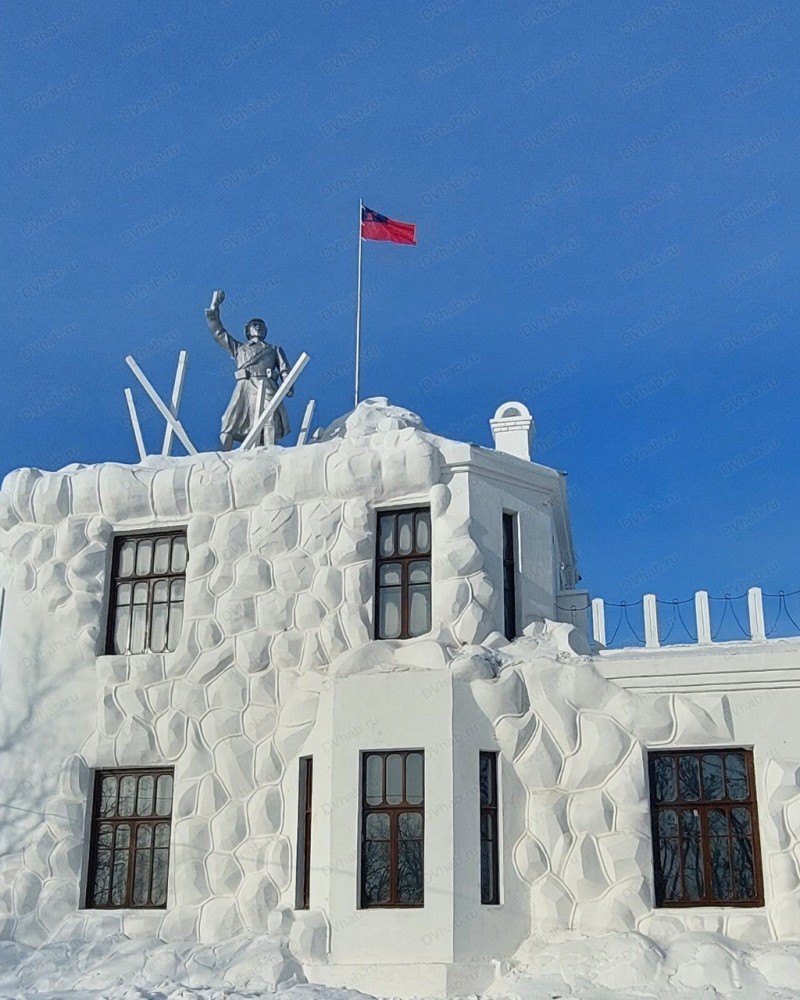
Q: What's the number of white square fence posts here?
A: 4